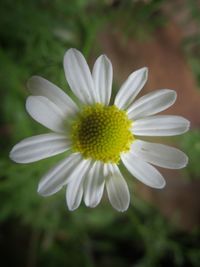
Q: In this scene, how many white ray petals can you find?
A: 14